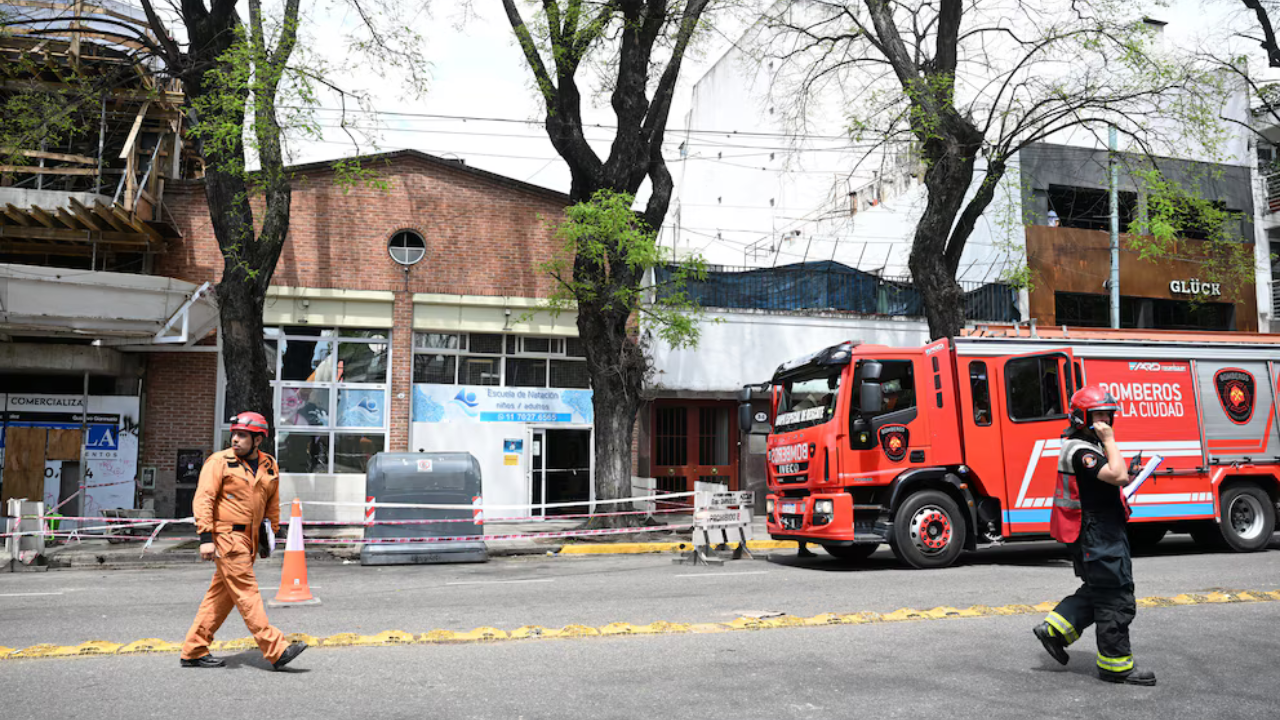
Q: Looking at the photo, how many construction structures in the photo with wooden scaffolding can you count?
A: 1